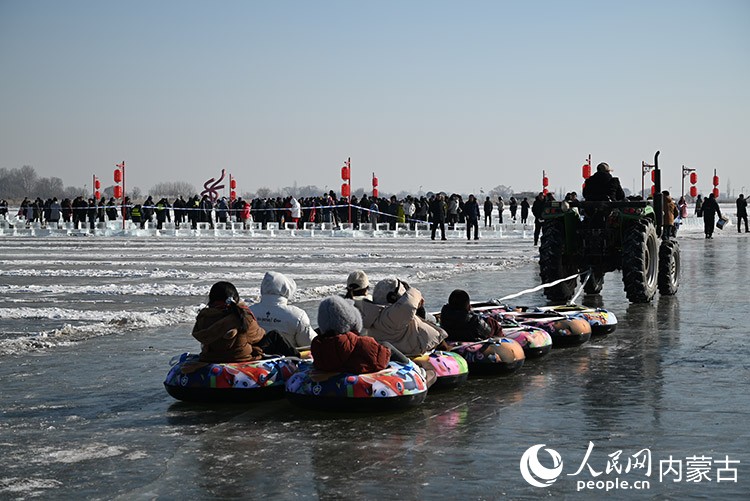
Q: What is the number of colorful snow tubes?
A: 7